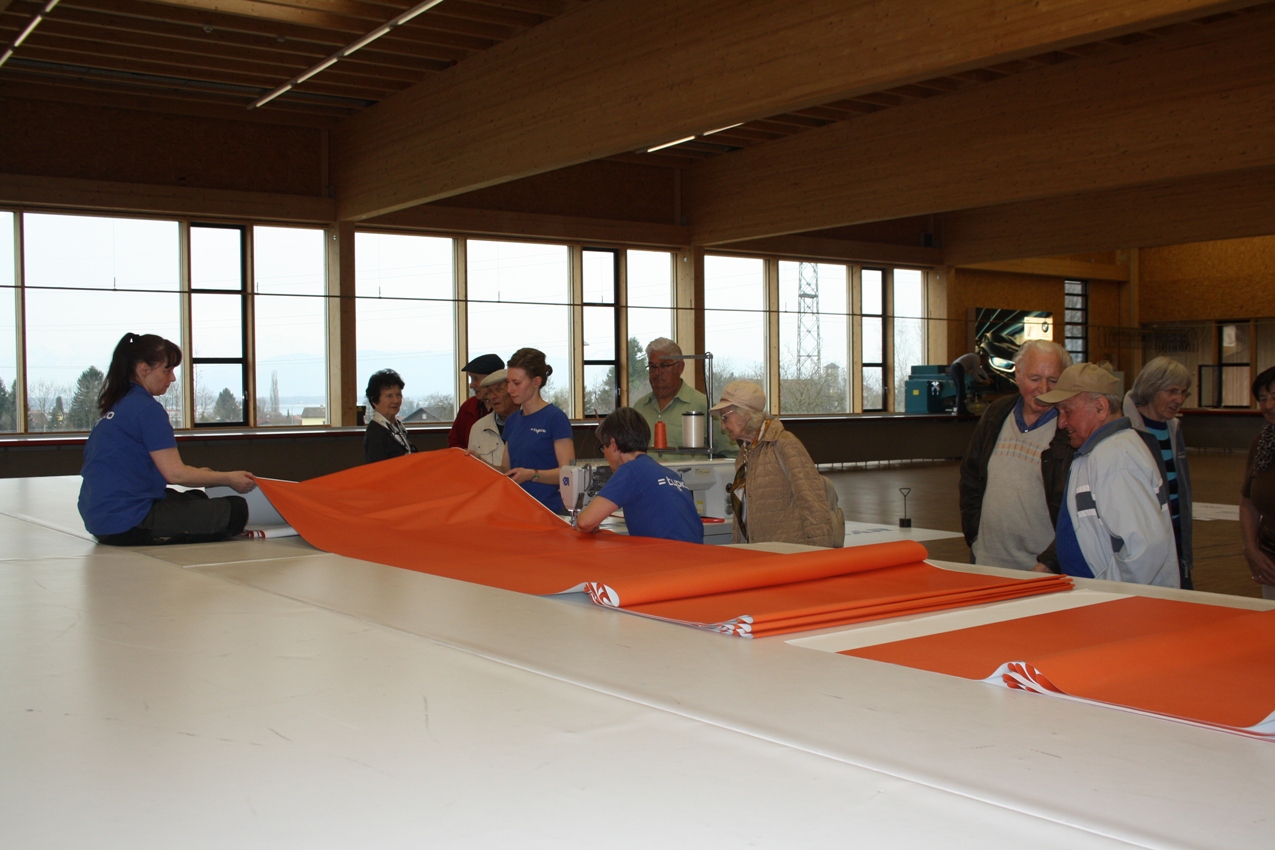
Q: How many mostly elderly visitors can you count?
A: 9